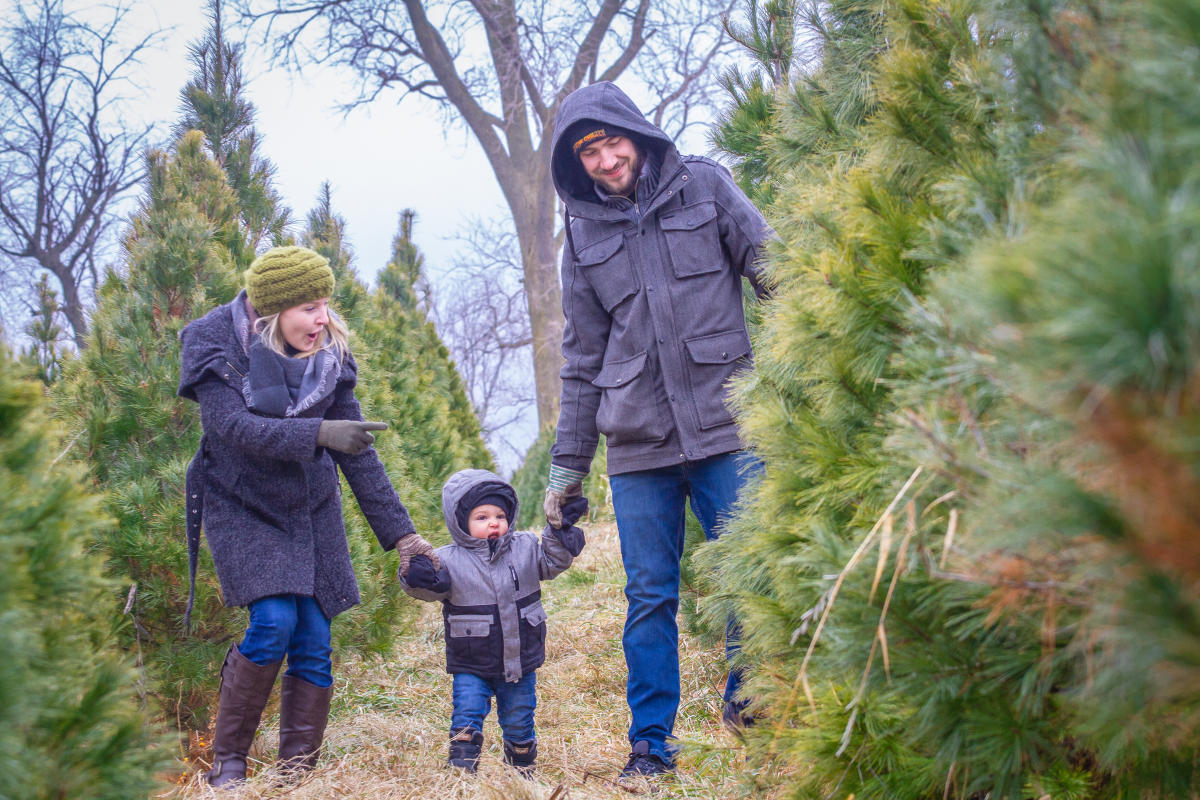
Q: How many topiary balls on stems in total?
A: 0